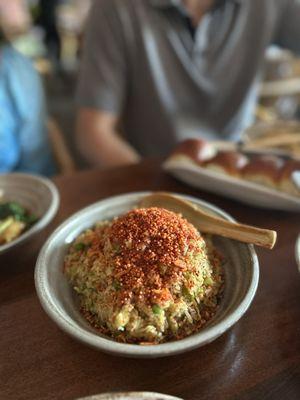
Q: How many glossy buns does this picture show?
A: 4